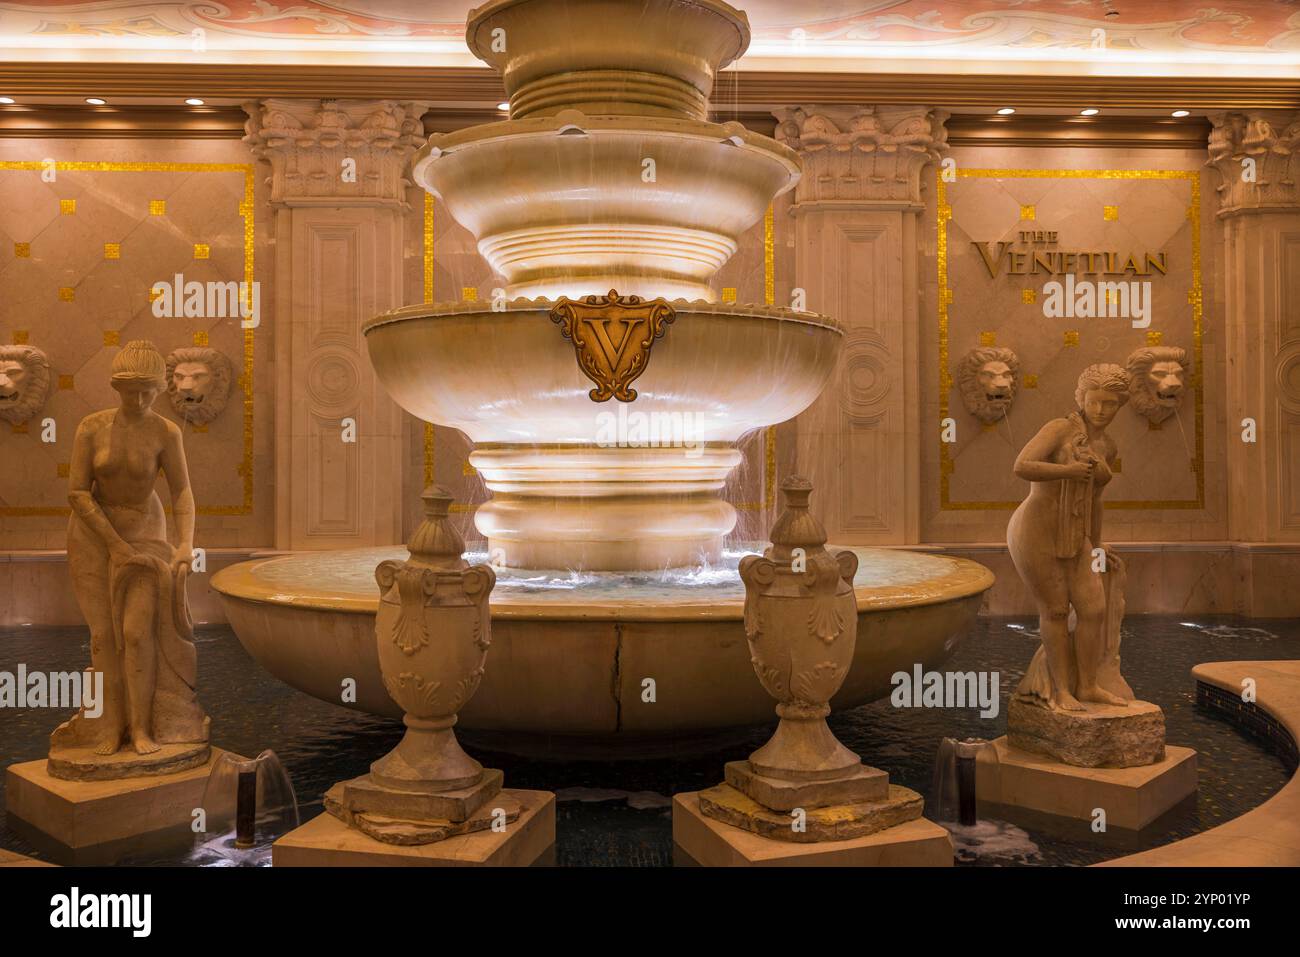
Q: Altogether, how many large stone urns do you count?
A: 2